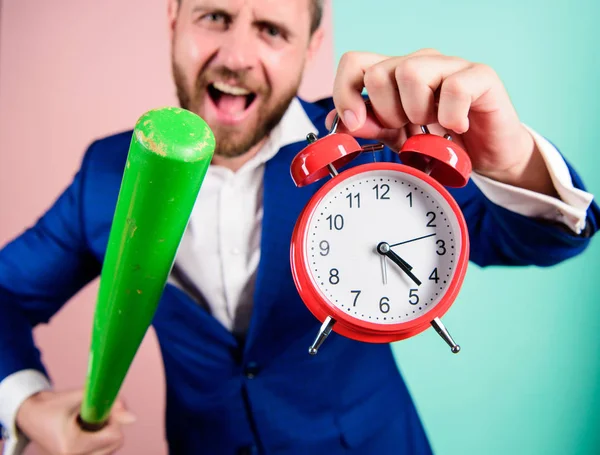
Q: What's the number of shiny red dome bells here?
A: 2